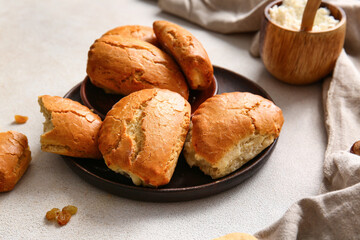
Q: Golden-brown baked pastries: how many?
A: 7